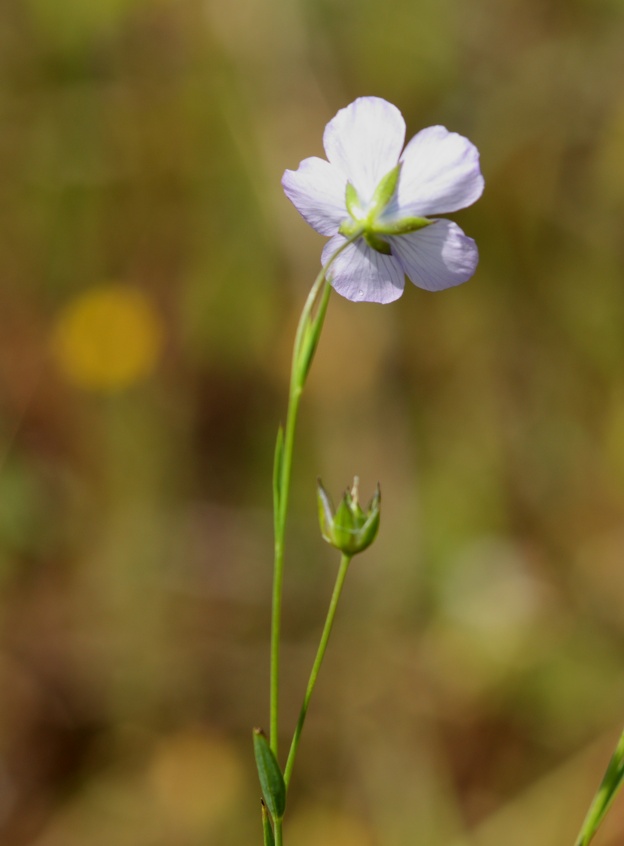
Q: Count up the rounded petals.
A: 5